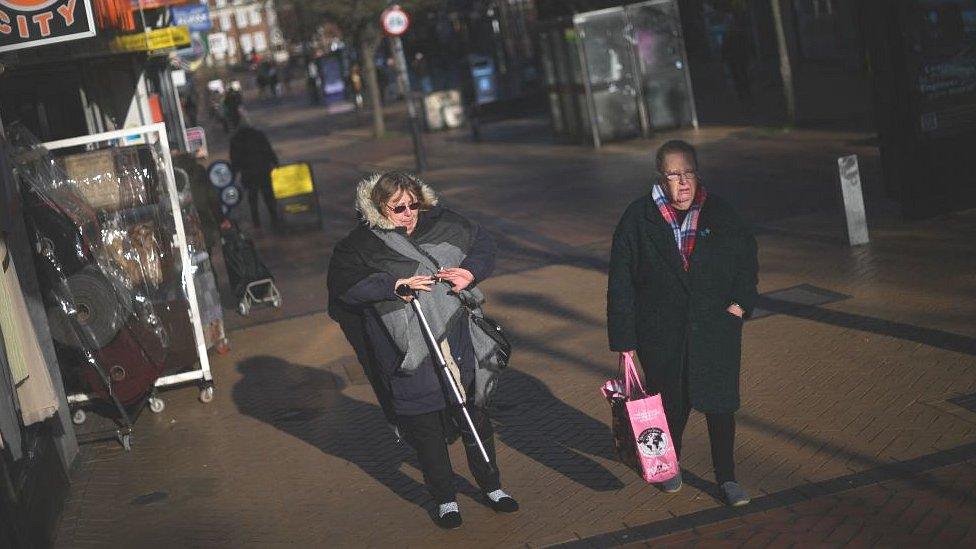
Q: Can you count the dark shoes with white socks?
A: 2